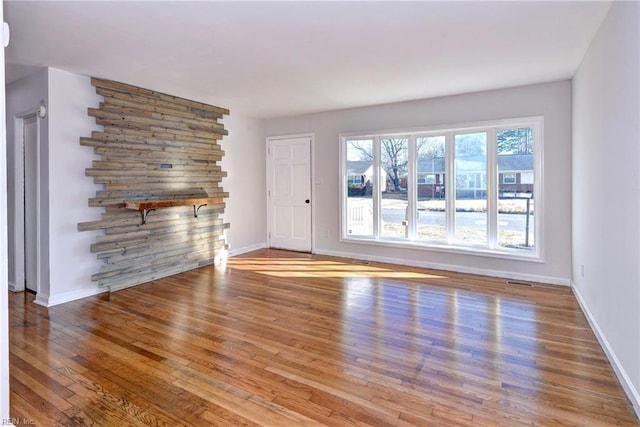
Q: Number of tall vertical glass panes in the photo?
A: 5